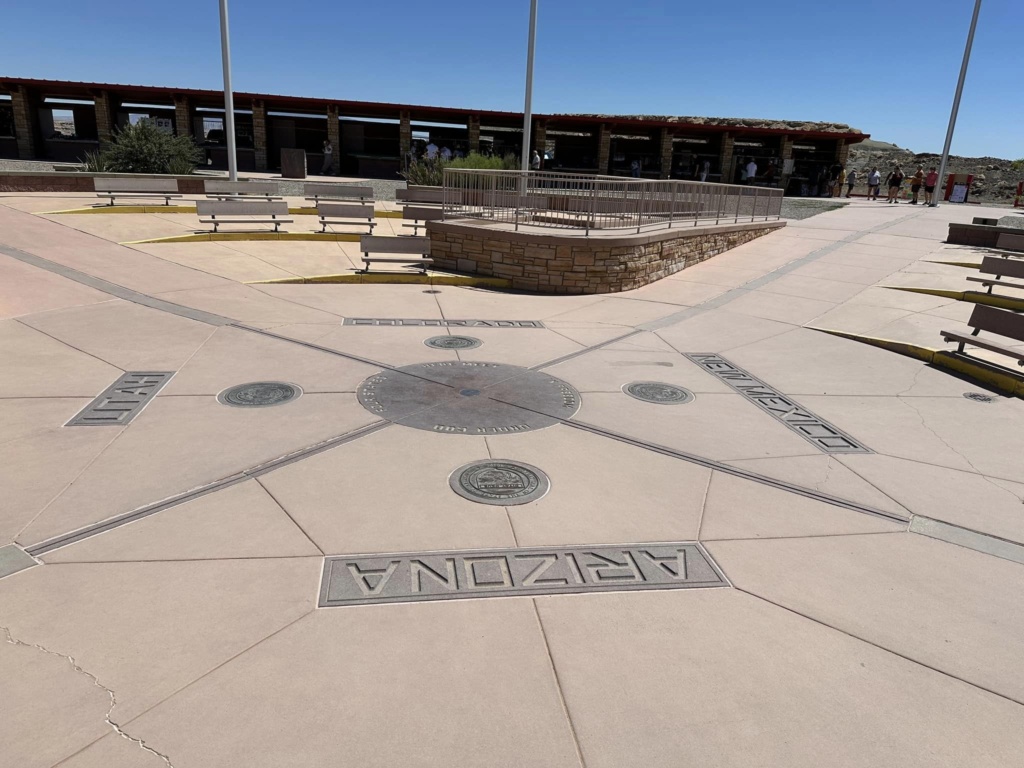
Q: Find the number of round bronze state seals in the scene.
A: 4